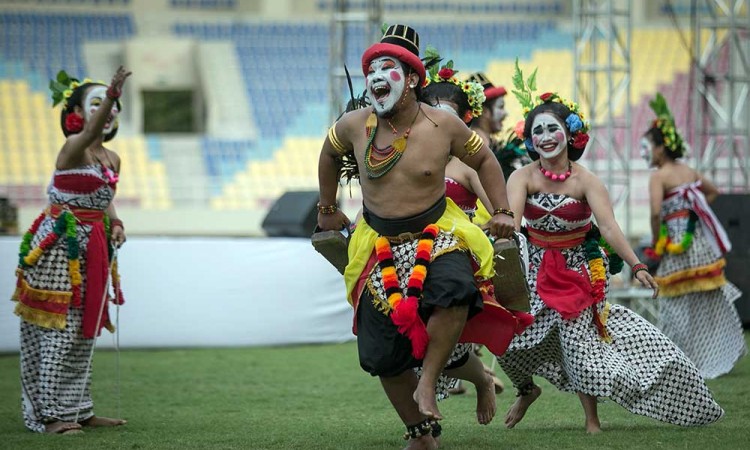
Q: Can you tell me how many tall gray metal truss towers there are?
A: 3